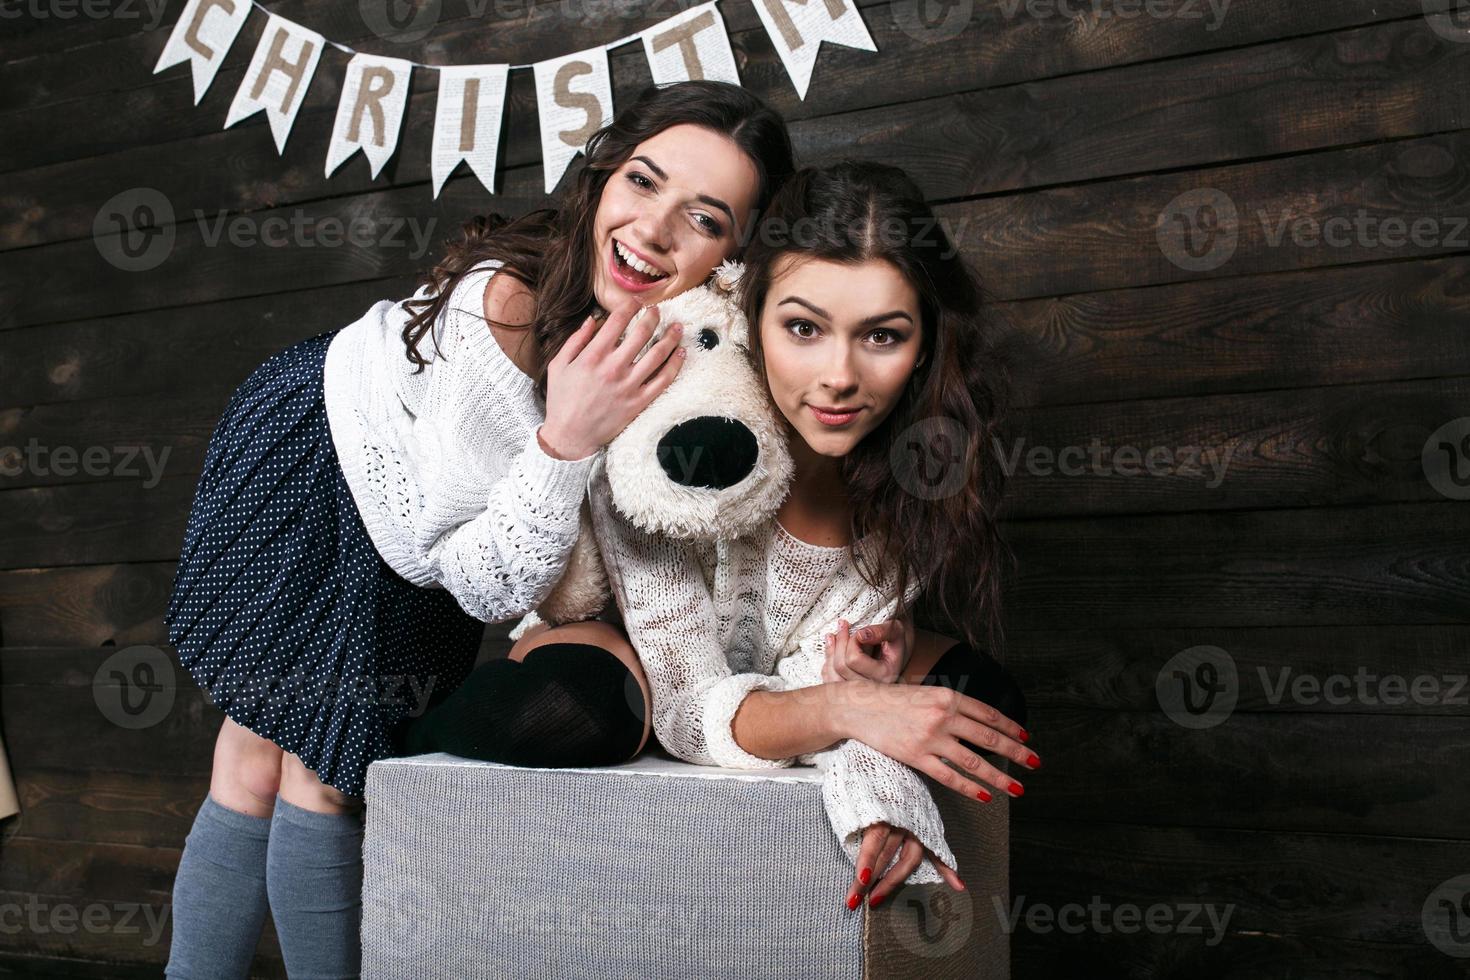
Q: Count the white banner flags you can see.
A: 7